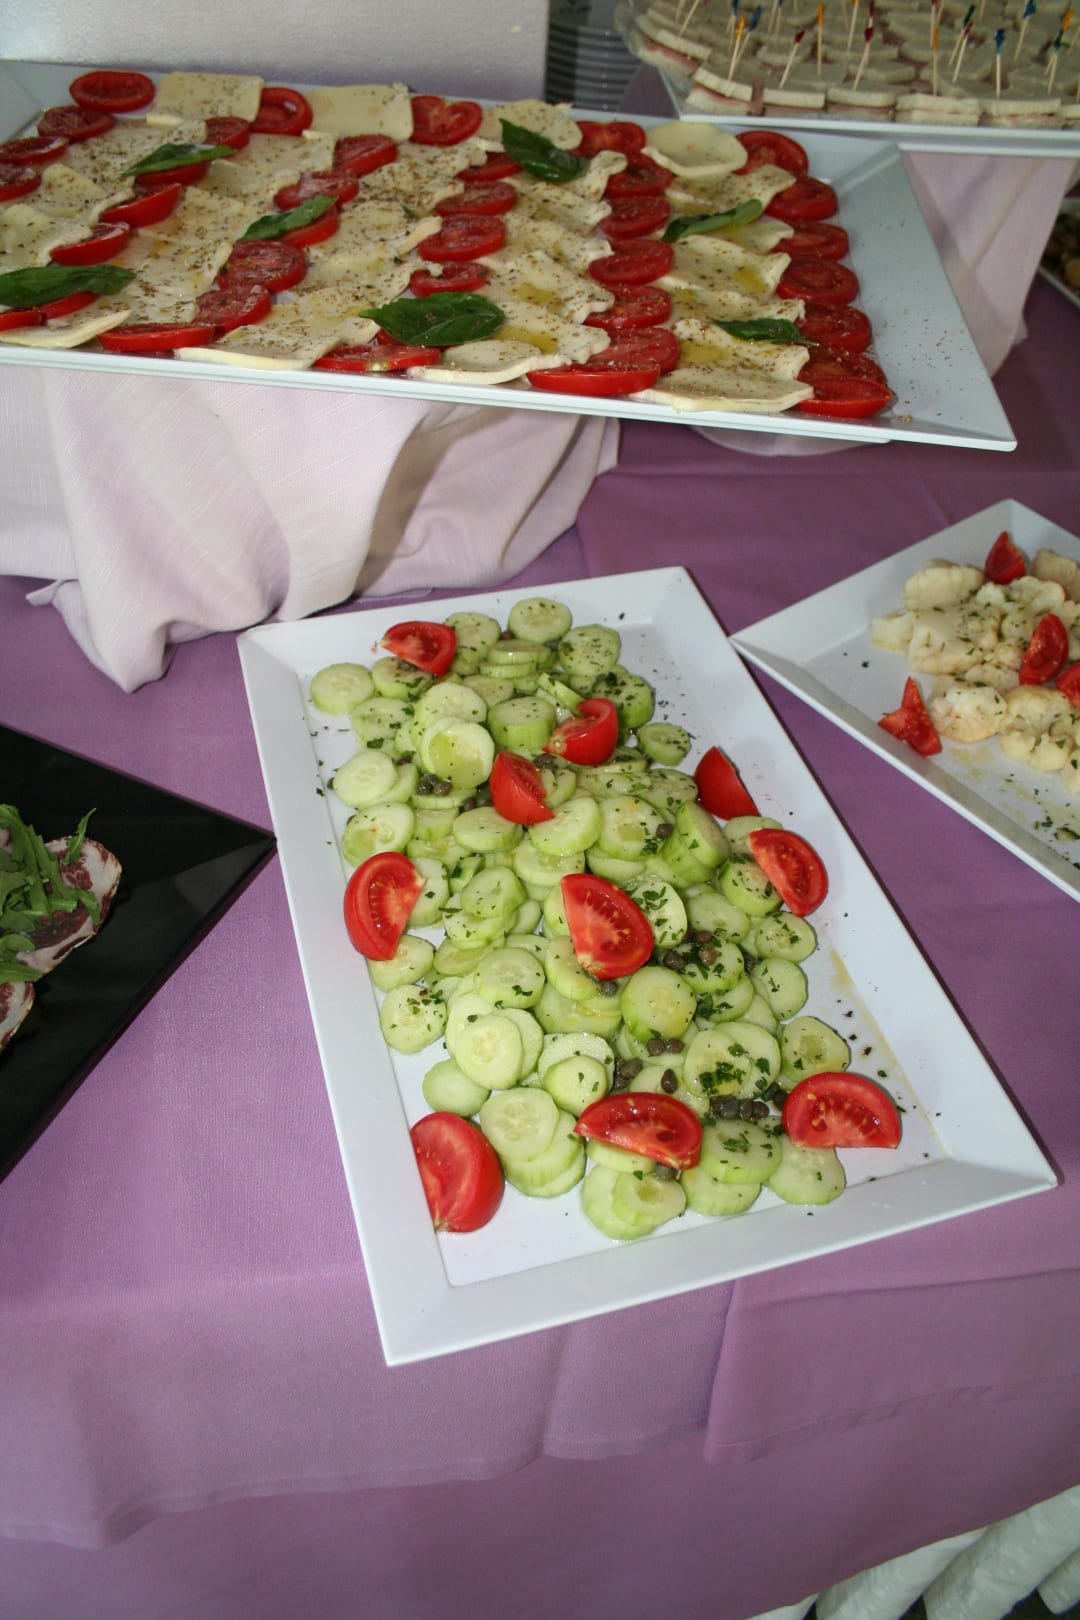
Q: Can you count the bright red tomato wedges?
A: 14